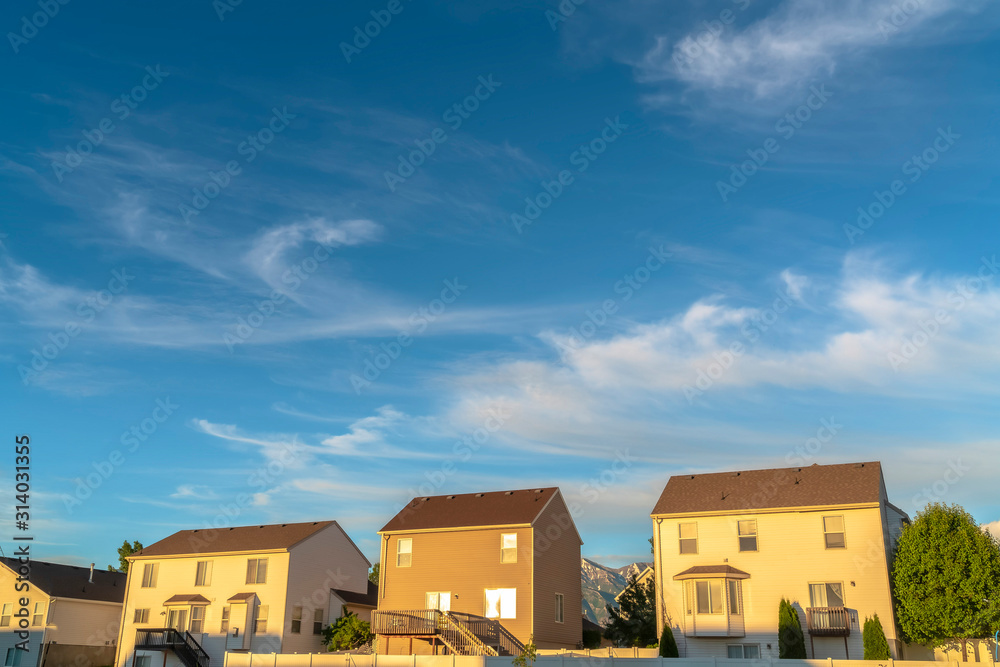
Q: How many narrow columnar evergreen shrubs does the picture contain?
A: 3